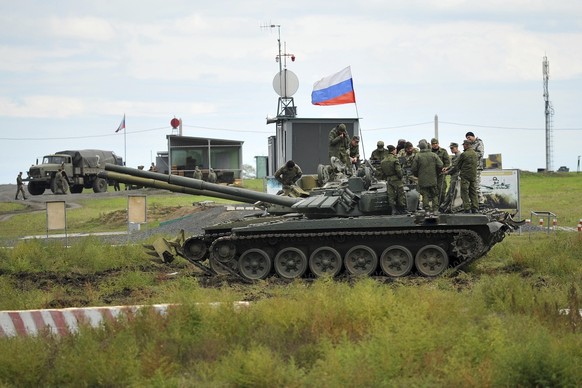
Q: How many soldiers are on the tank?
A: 13